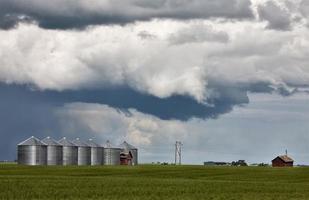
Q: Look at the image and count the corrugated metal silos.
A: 7